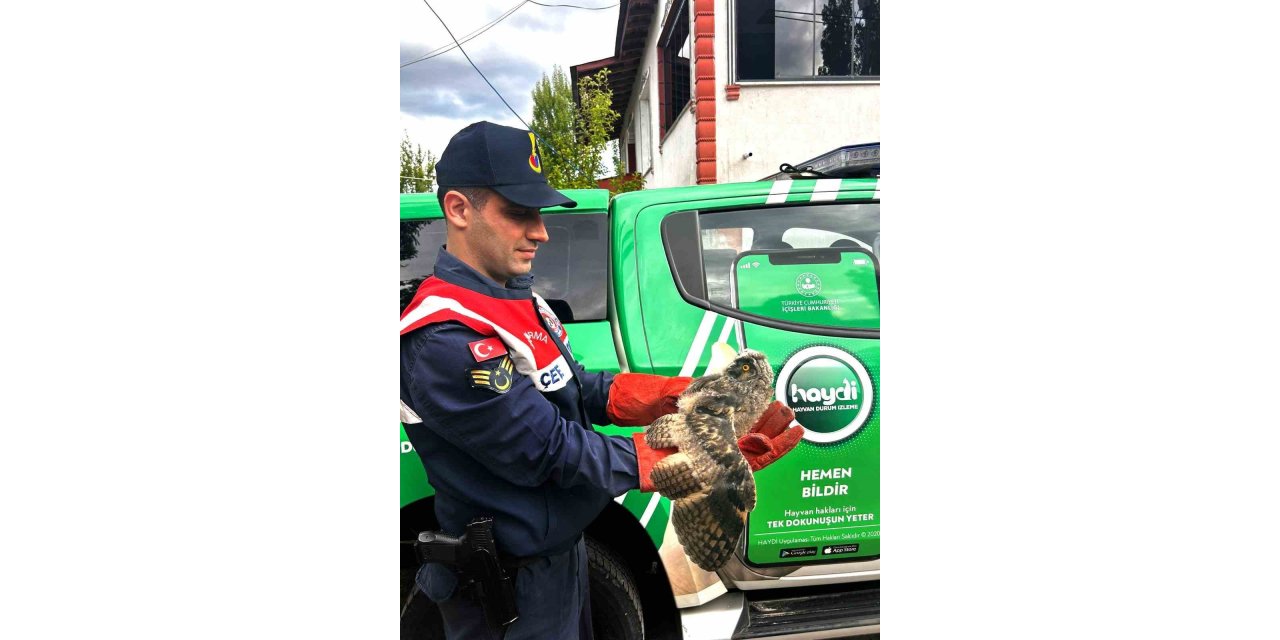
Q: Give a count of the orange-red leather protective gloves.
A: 2